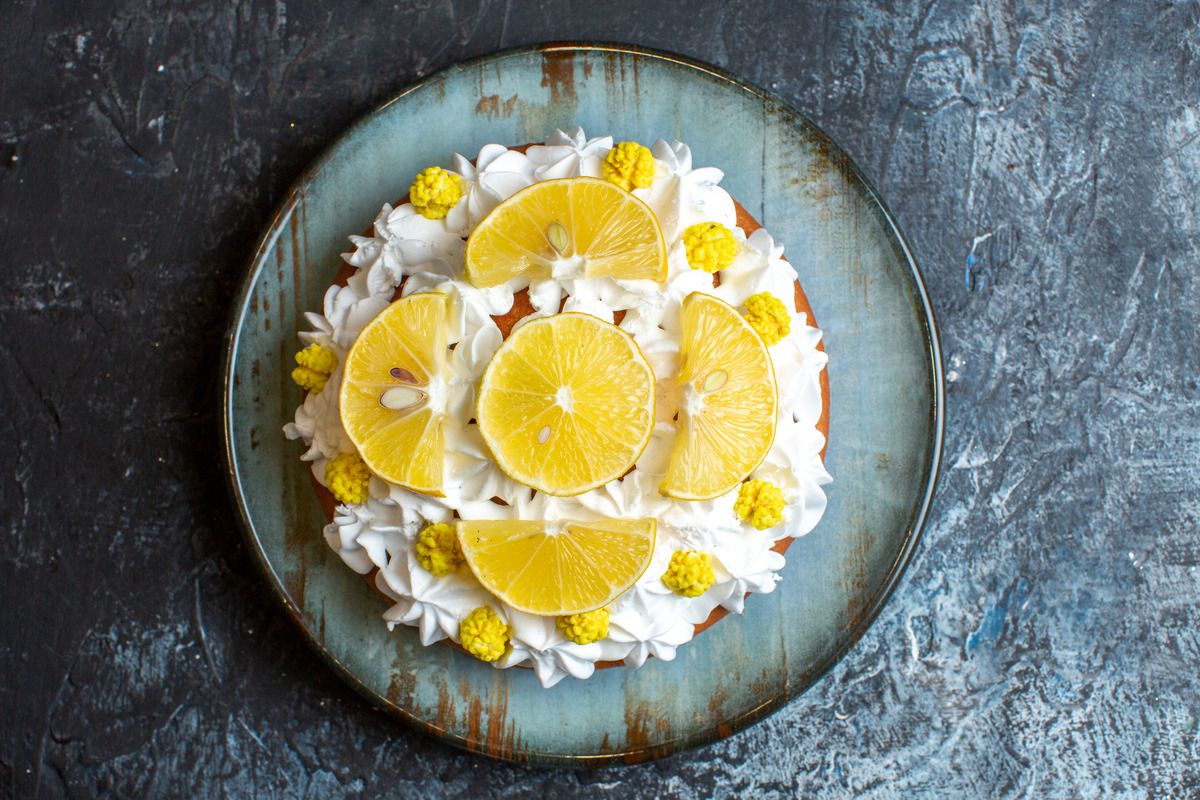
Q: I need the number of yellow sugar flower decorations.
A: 11